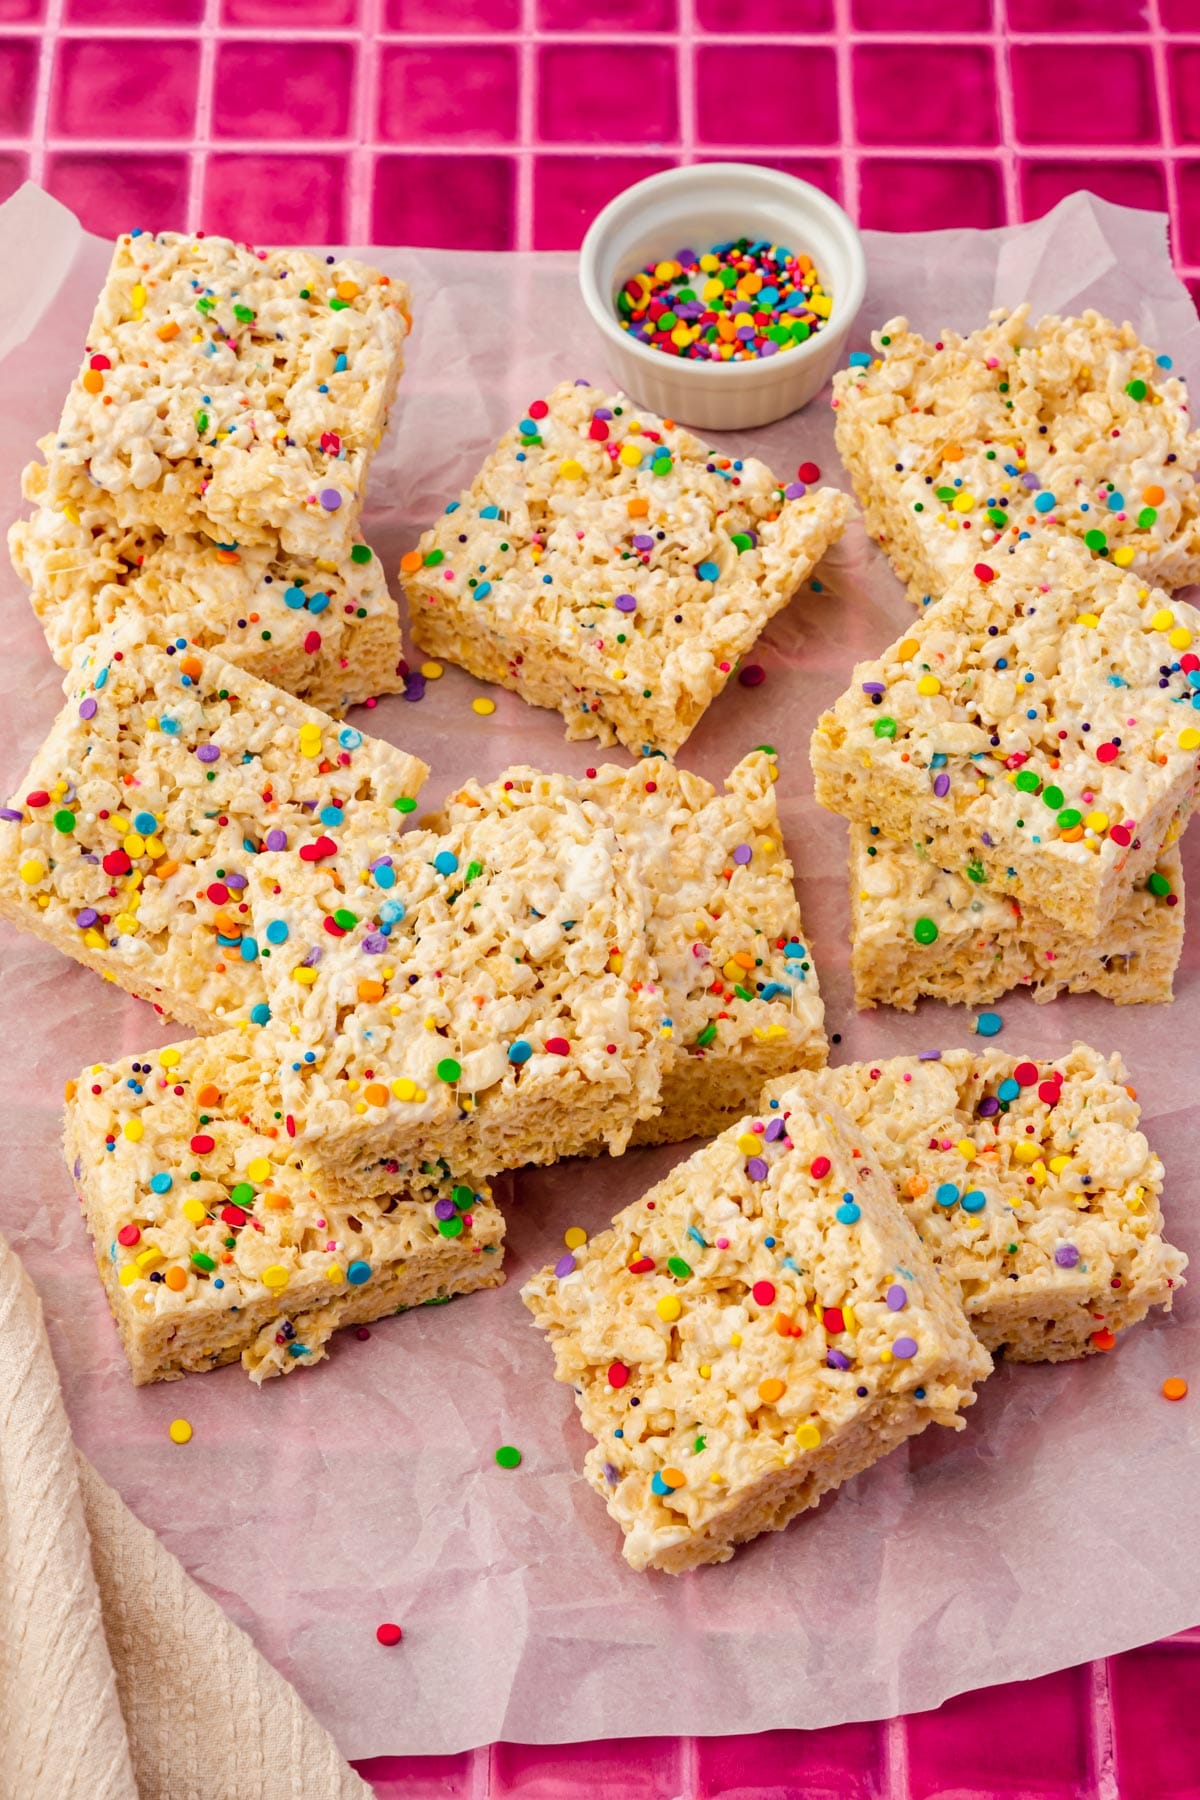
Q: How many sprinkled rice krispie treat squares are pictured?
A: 12